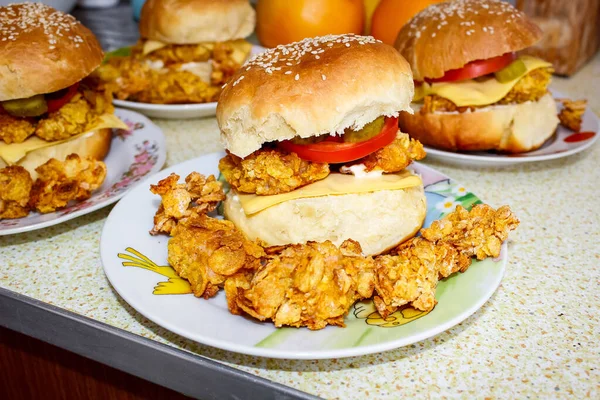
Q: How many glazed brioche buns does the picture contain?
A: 4